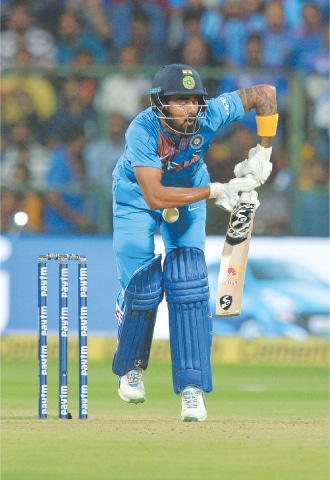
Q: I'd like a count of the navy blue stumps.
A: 3